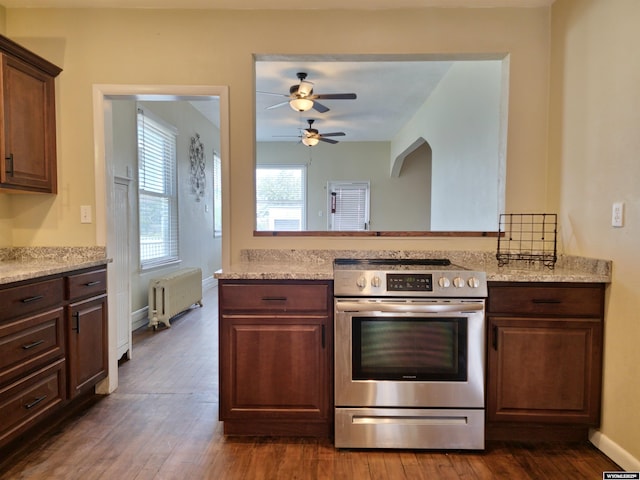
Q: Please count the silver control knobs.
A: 5